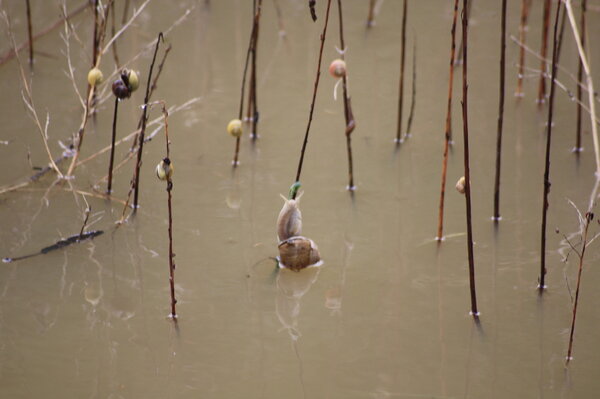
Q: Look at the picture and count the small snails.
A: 7